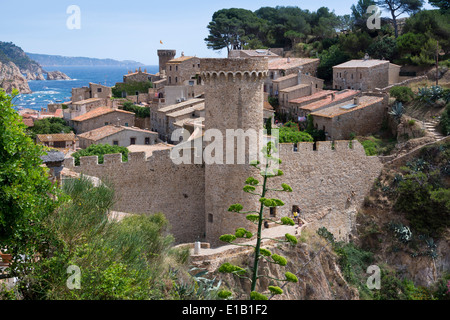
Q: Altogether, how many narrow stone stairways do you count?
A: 1